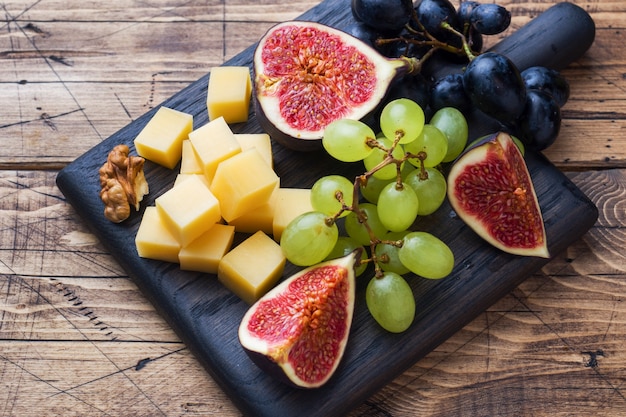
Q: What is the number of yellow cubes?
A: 13